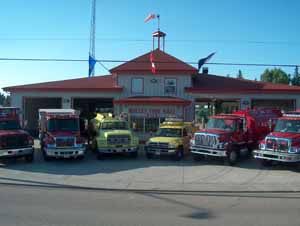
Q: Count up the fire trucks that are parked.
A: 6